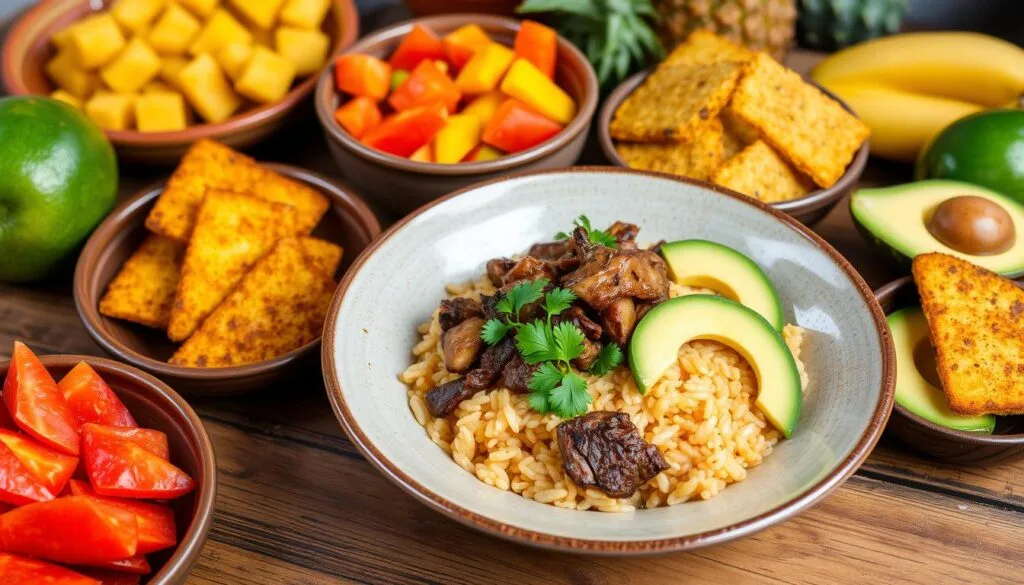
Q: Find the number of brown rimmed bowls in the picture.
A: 7